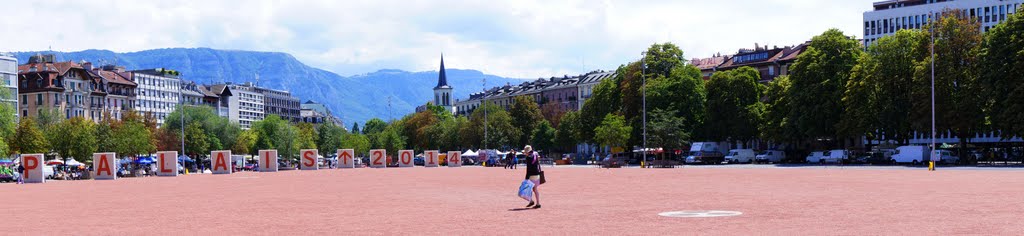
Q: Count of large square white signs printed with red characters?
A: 11